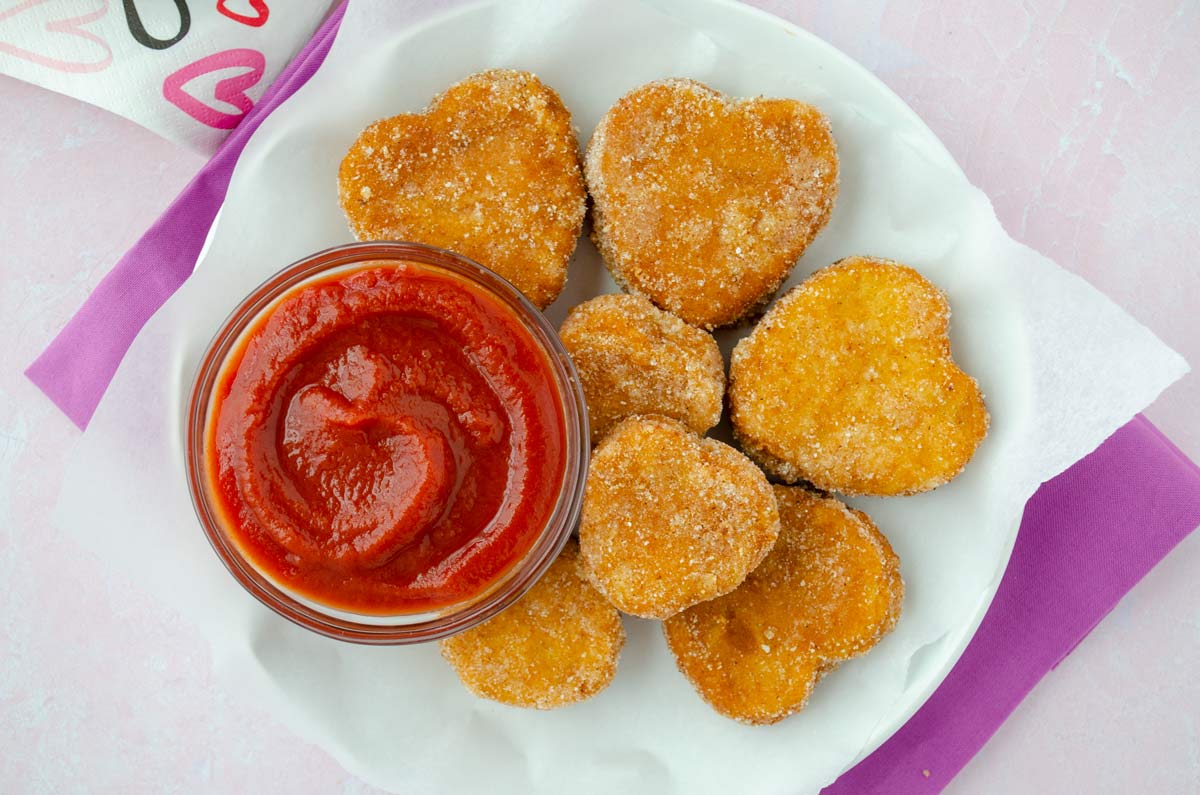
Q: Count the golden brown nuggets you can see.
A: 7